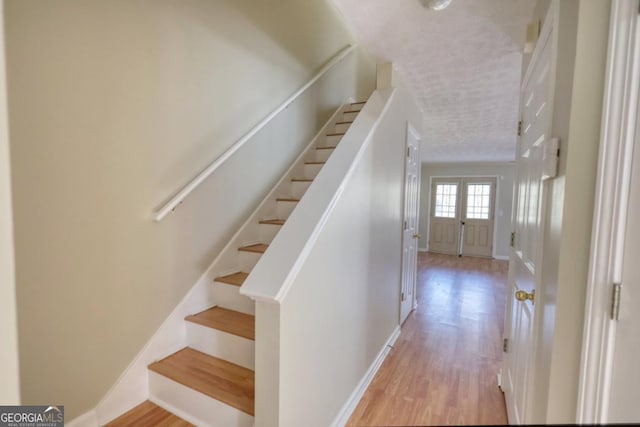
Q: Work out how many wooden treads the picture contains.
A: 13